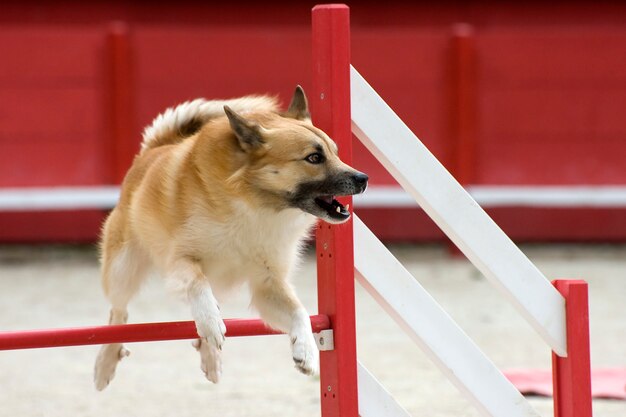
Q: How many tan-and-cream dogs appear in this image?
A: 1